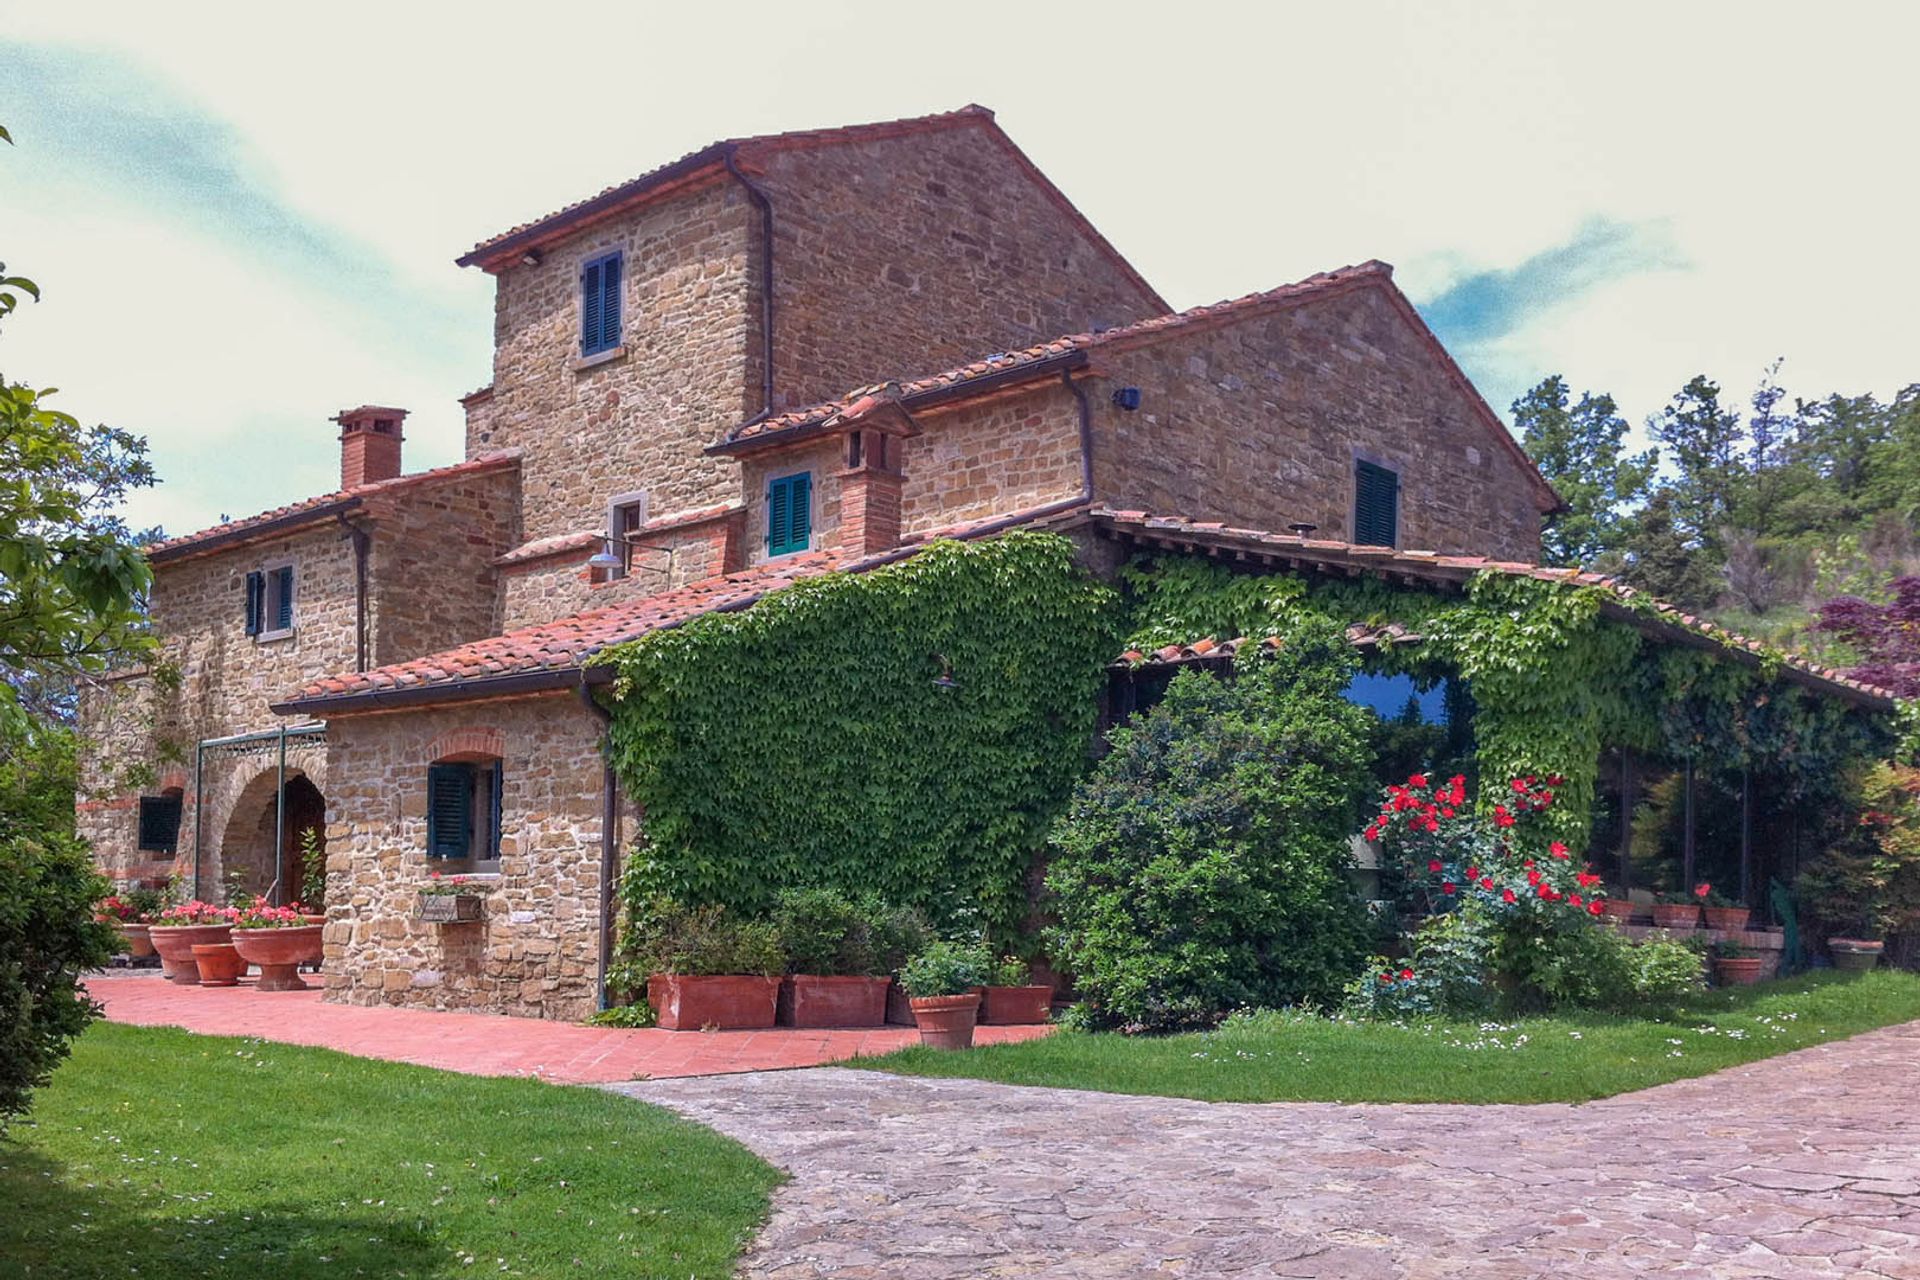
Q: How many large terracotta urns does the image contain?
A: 2